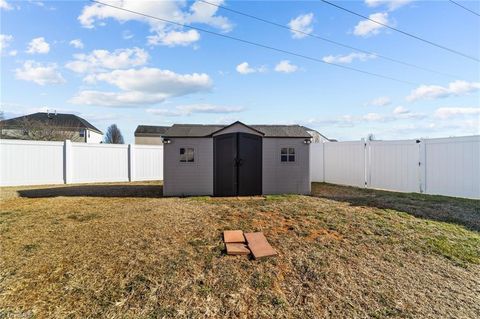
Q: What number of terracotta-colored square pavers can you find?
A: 3